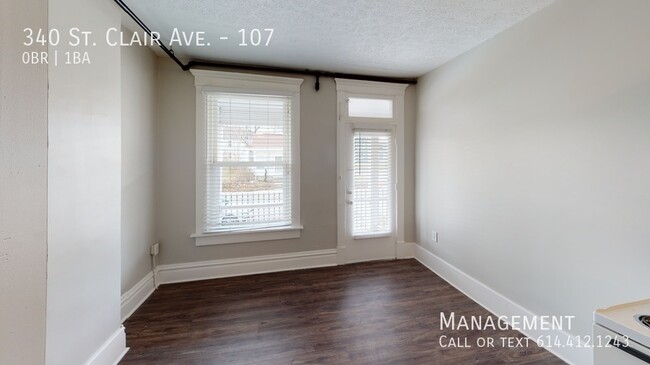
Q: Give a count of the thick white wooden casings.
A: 2